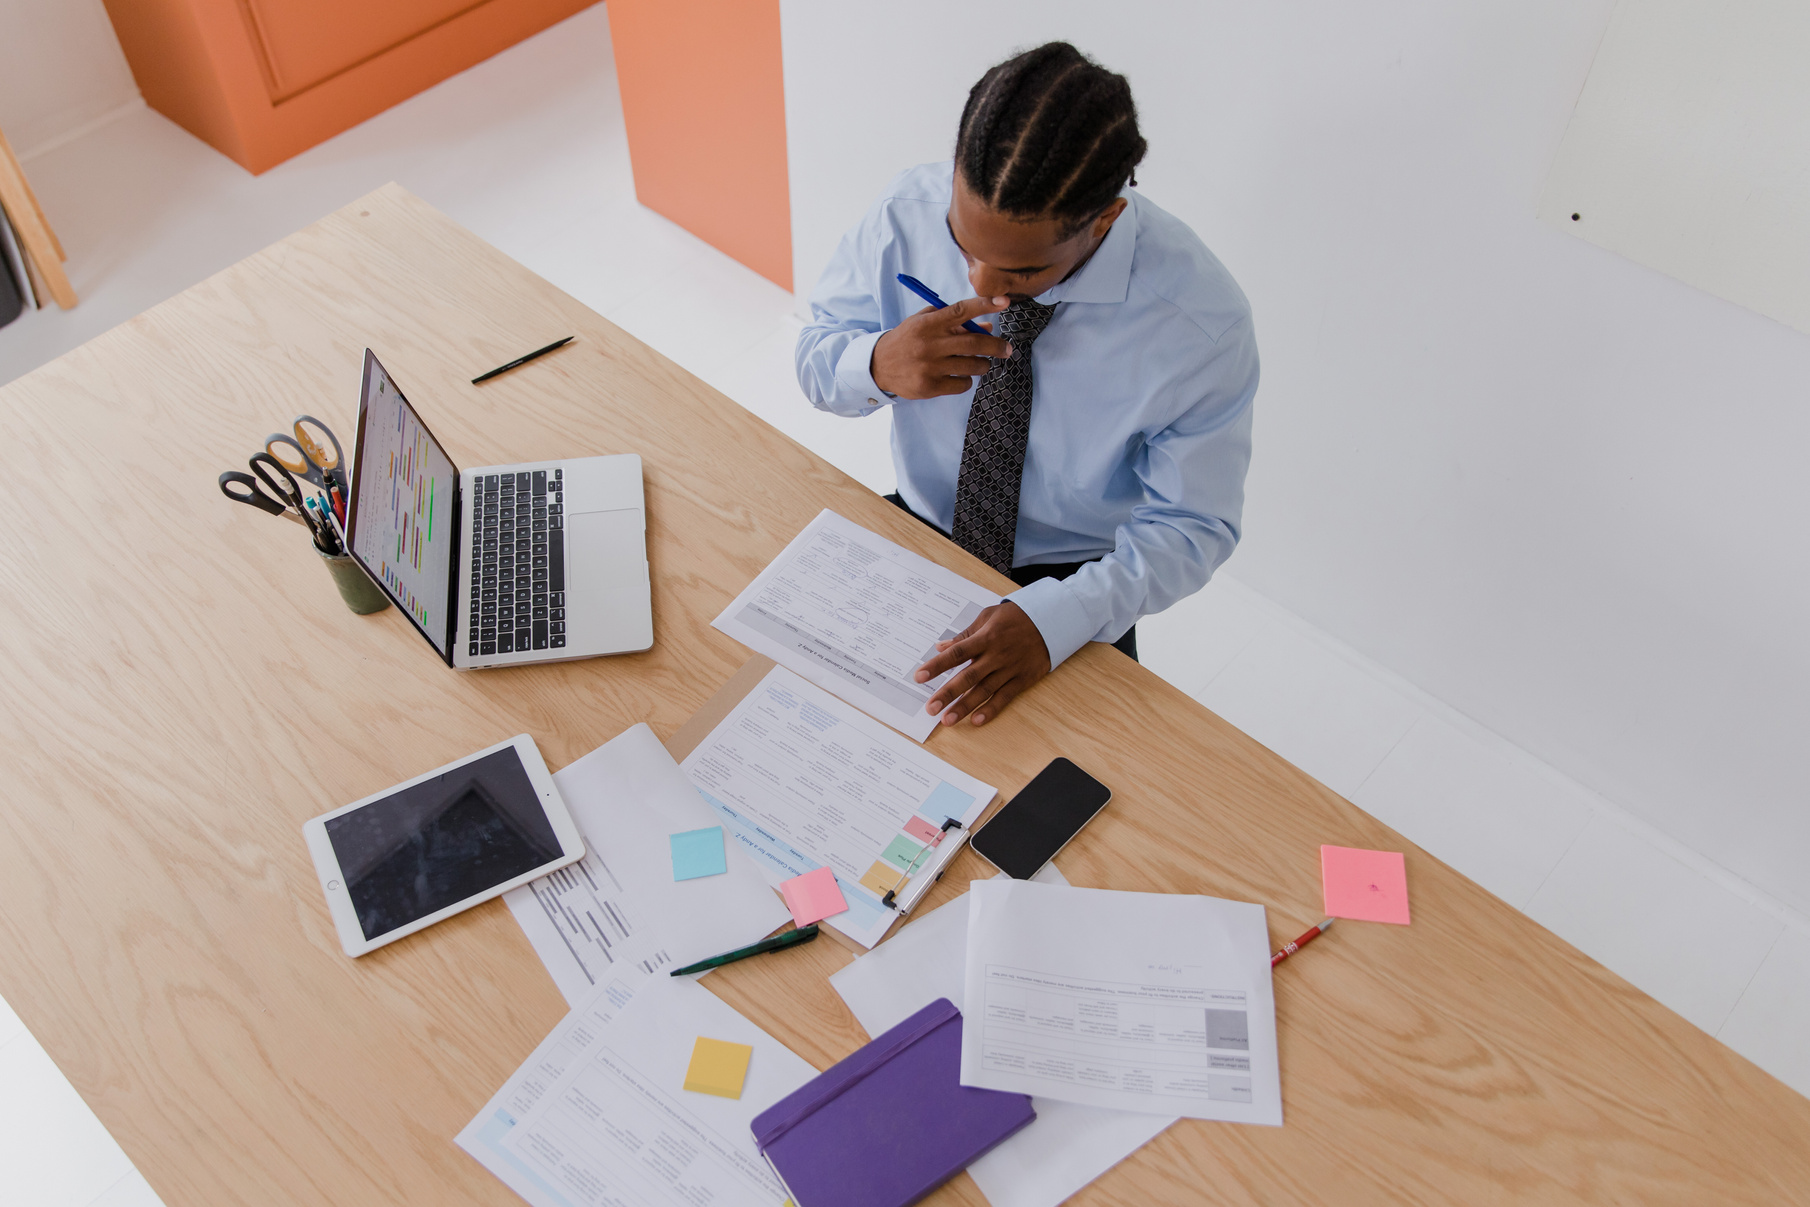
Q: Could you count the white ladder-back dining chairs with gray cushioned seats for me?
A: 0